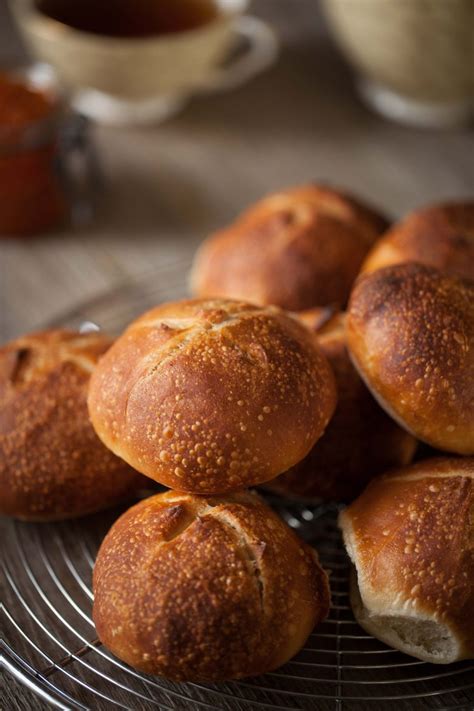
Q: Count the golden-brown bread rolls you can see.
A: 8